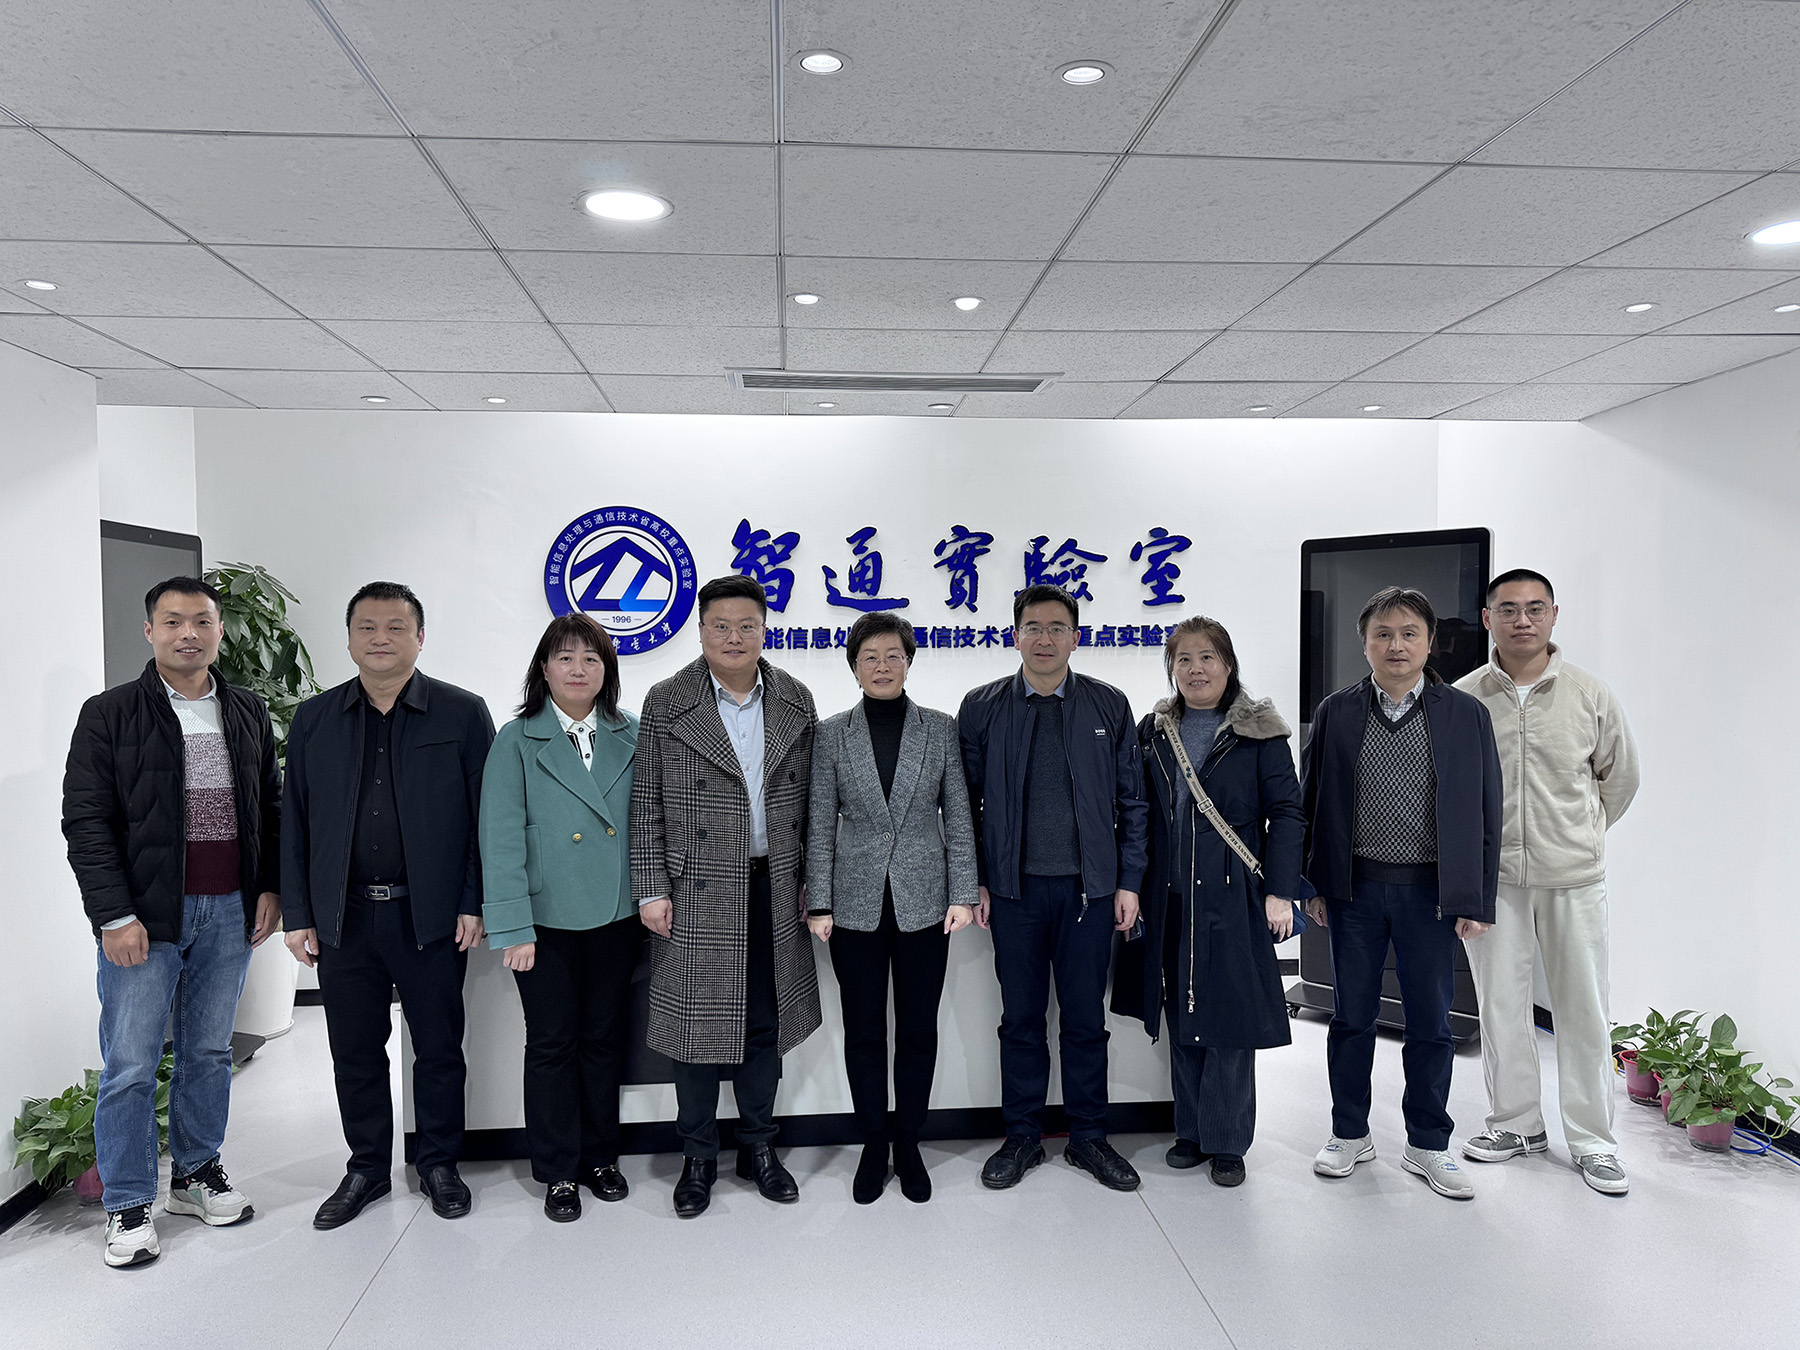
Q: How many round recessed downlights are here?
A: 15